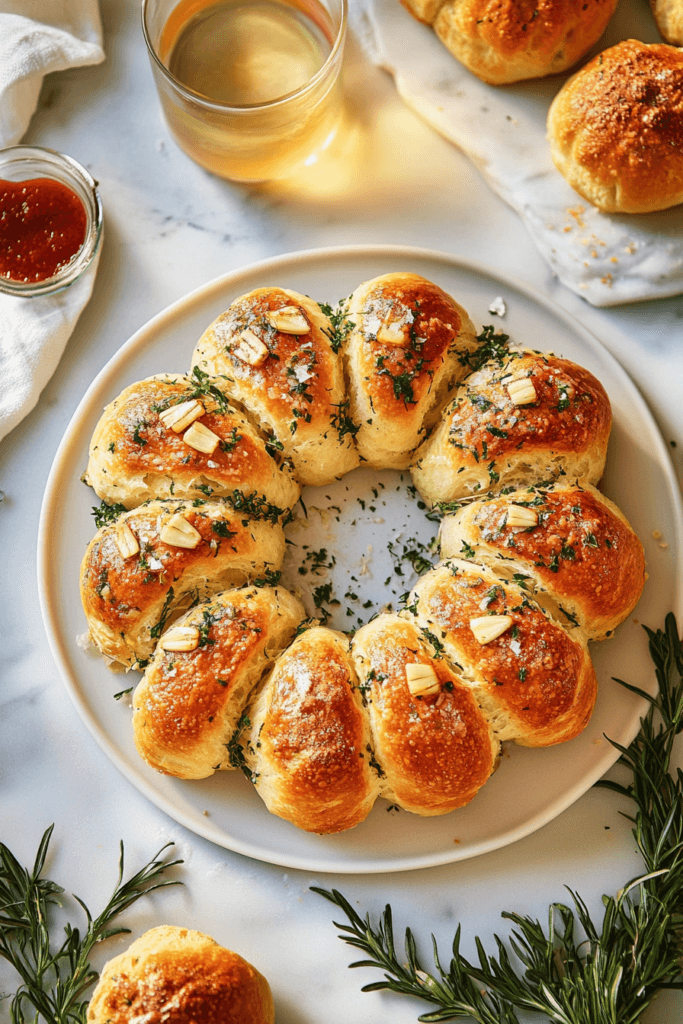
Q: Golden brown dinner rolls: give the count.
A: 14